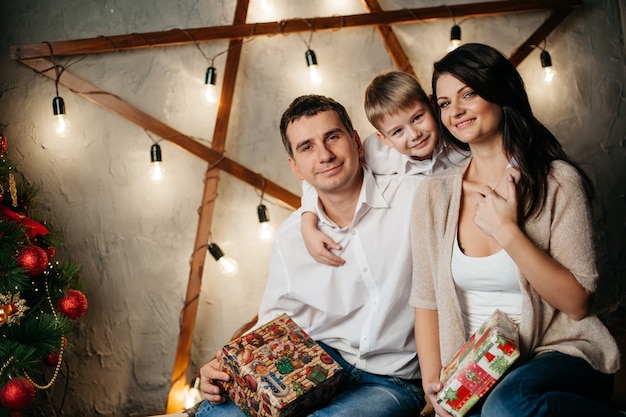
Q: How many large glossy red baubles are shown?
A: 3